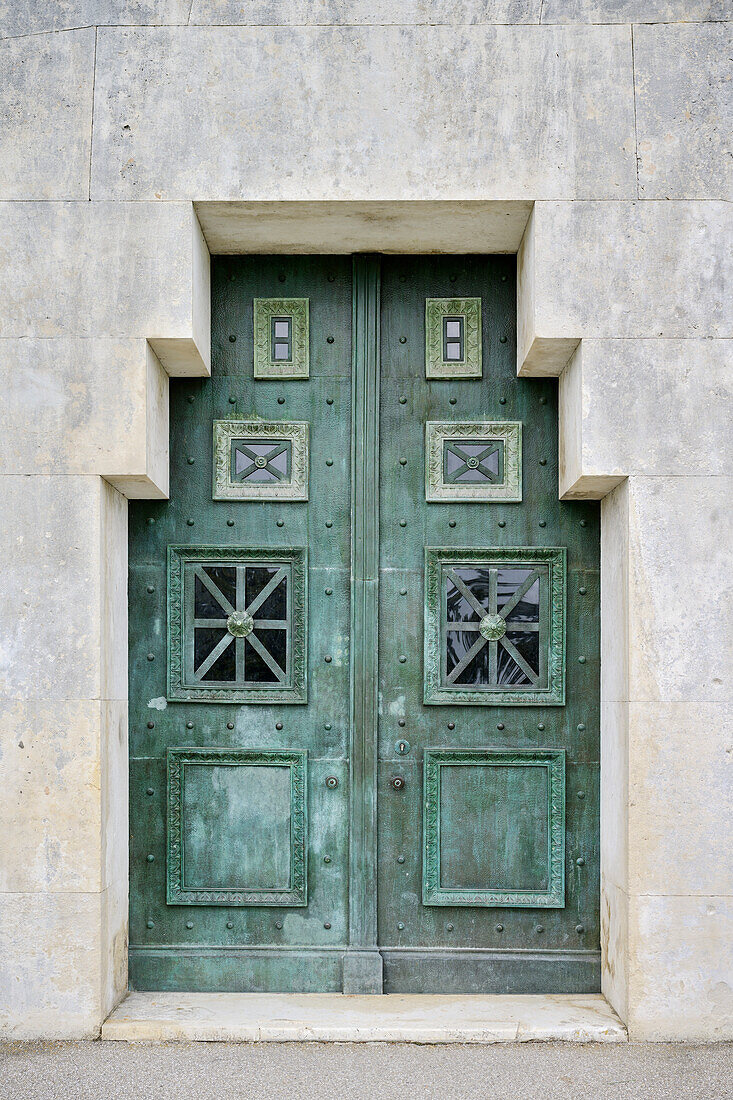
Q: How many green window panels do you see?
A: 6